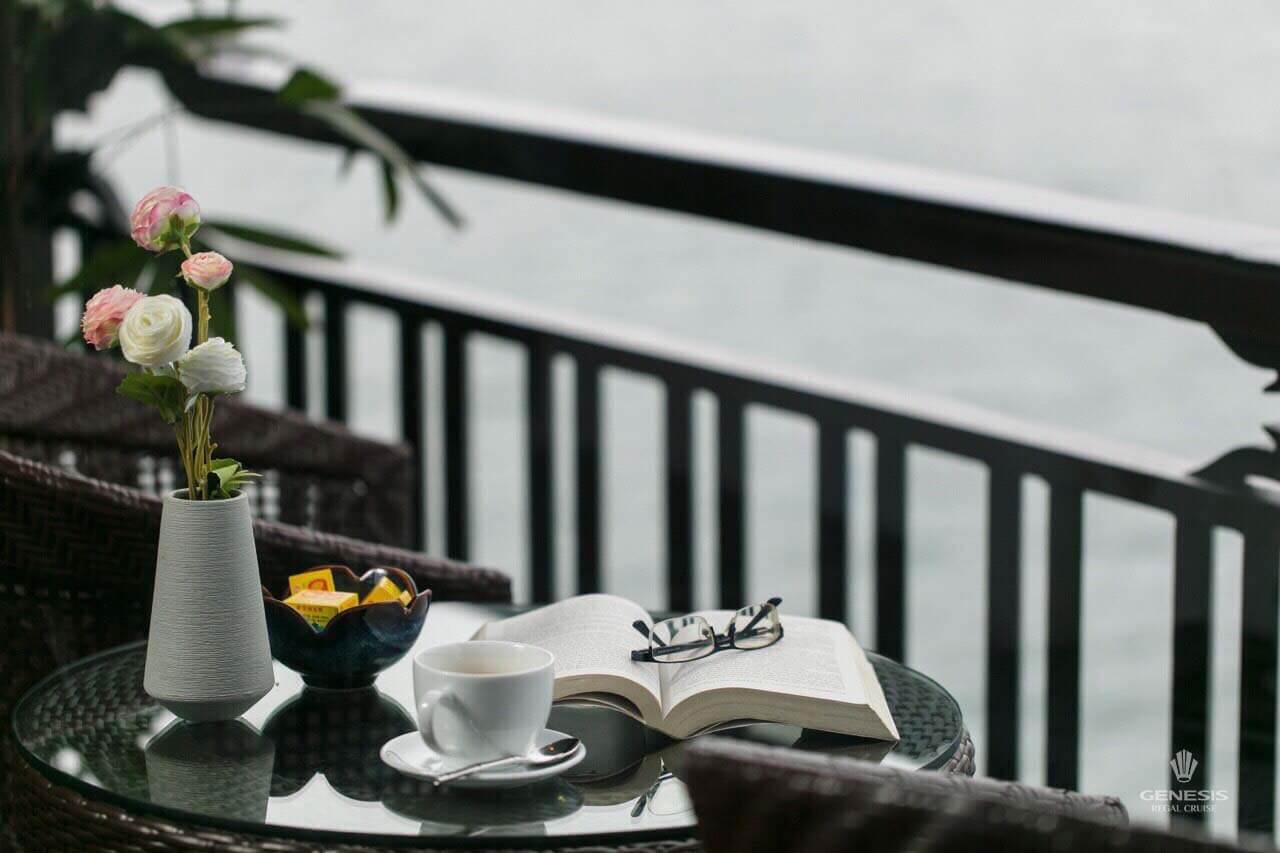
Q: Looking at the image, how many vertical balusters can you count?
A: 14